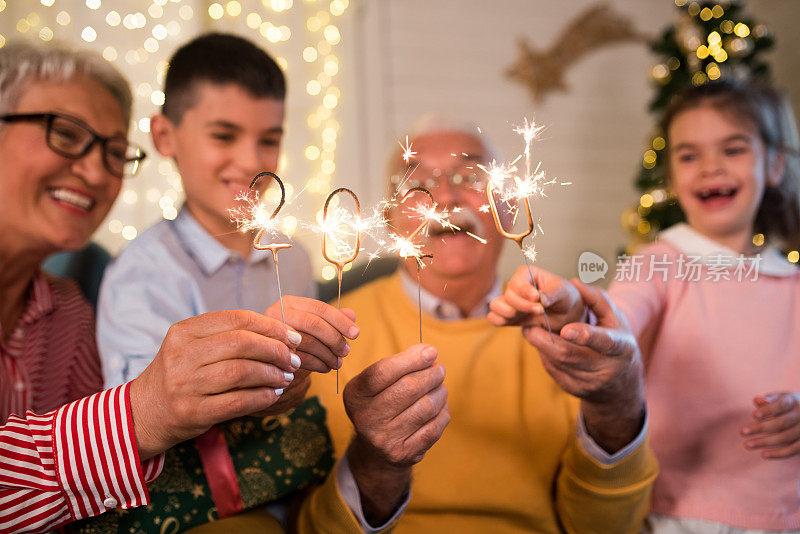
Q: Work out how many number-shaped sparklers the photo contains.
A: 4